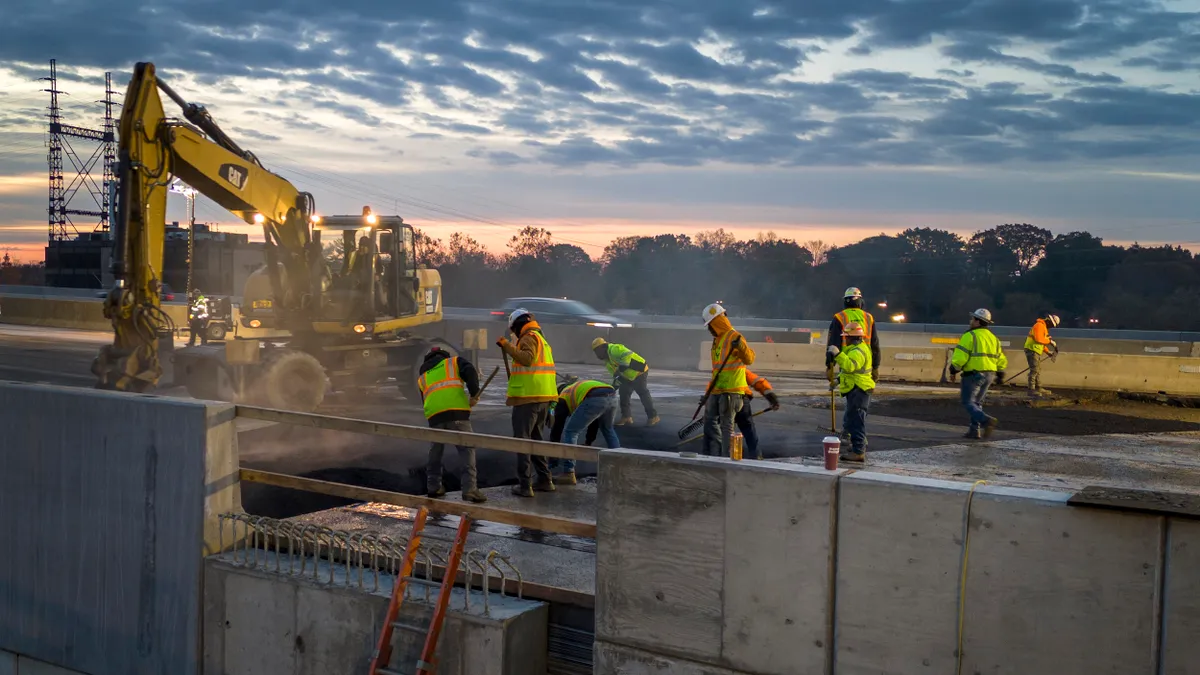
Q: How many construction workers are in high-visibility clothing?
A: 11